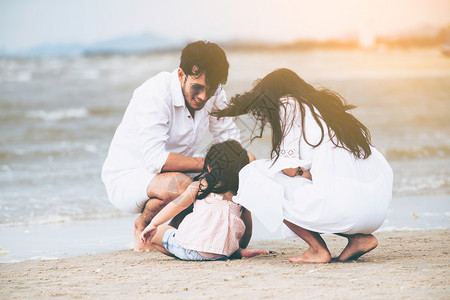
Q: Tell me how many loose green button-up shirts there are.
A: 0